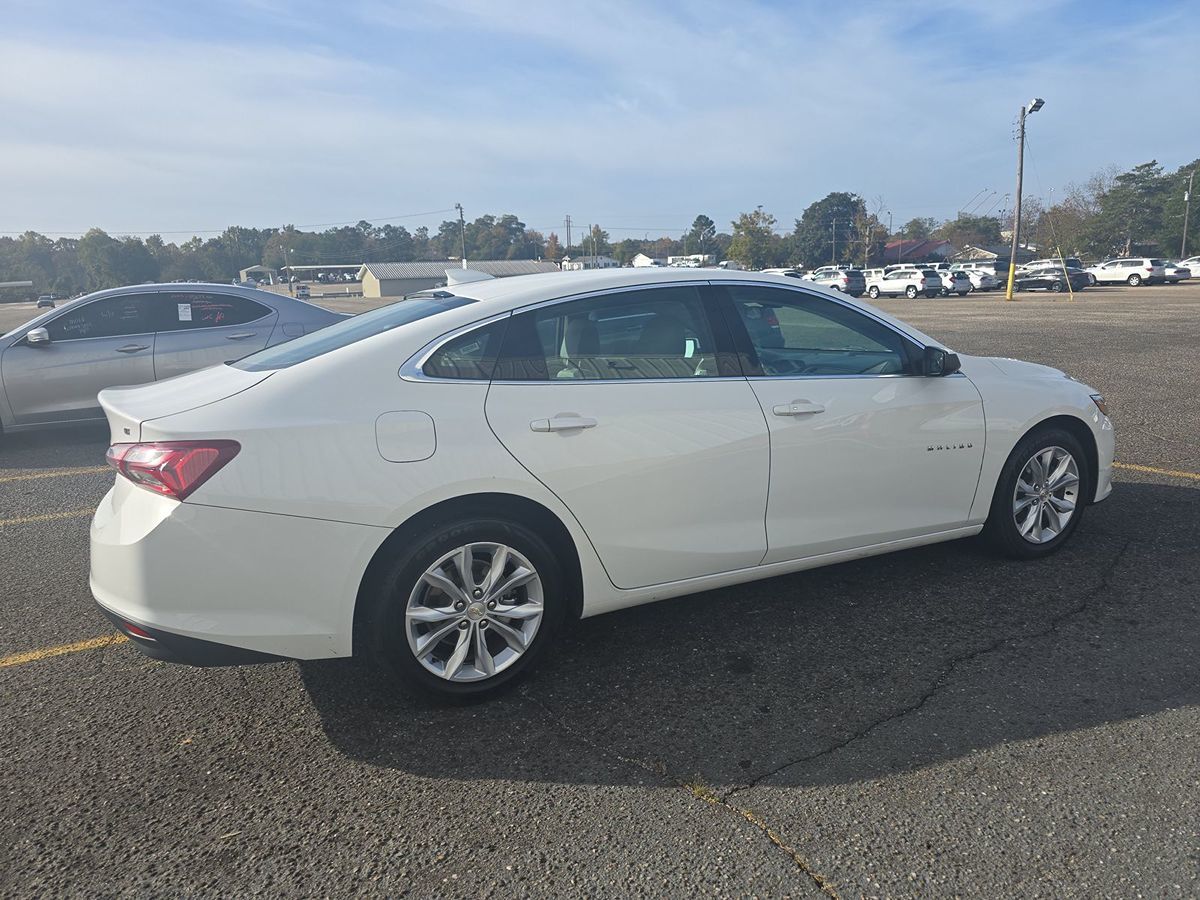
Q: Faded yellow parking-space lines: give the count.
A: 4